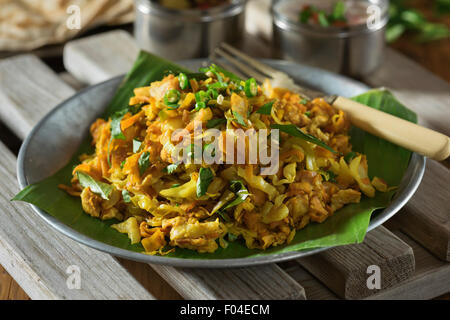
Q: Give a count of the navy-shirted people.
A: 0